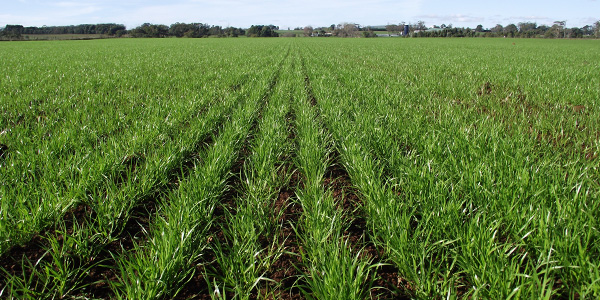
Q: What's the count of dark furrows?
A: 5